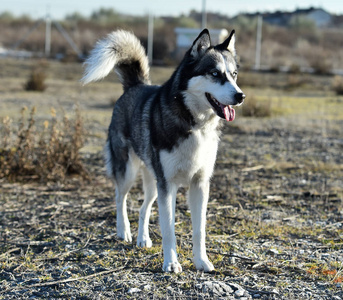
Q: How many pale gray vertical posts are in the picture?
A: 4